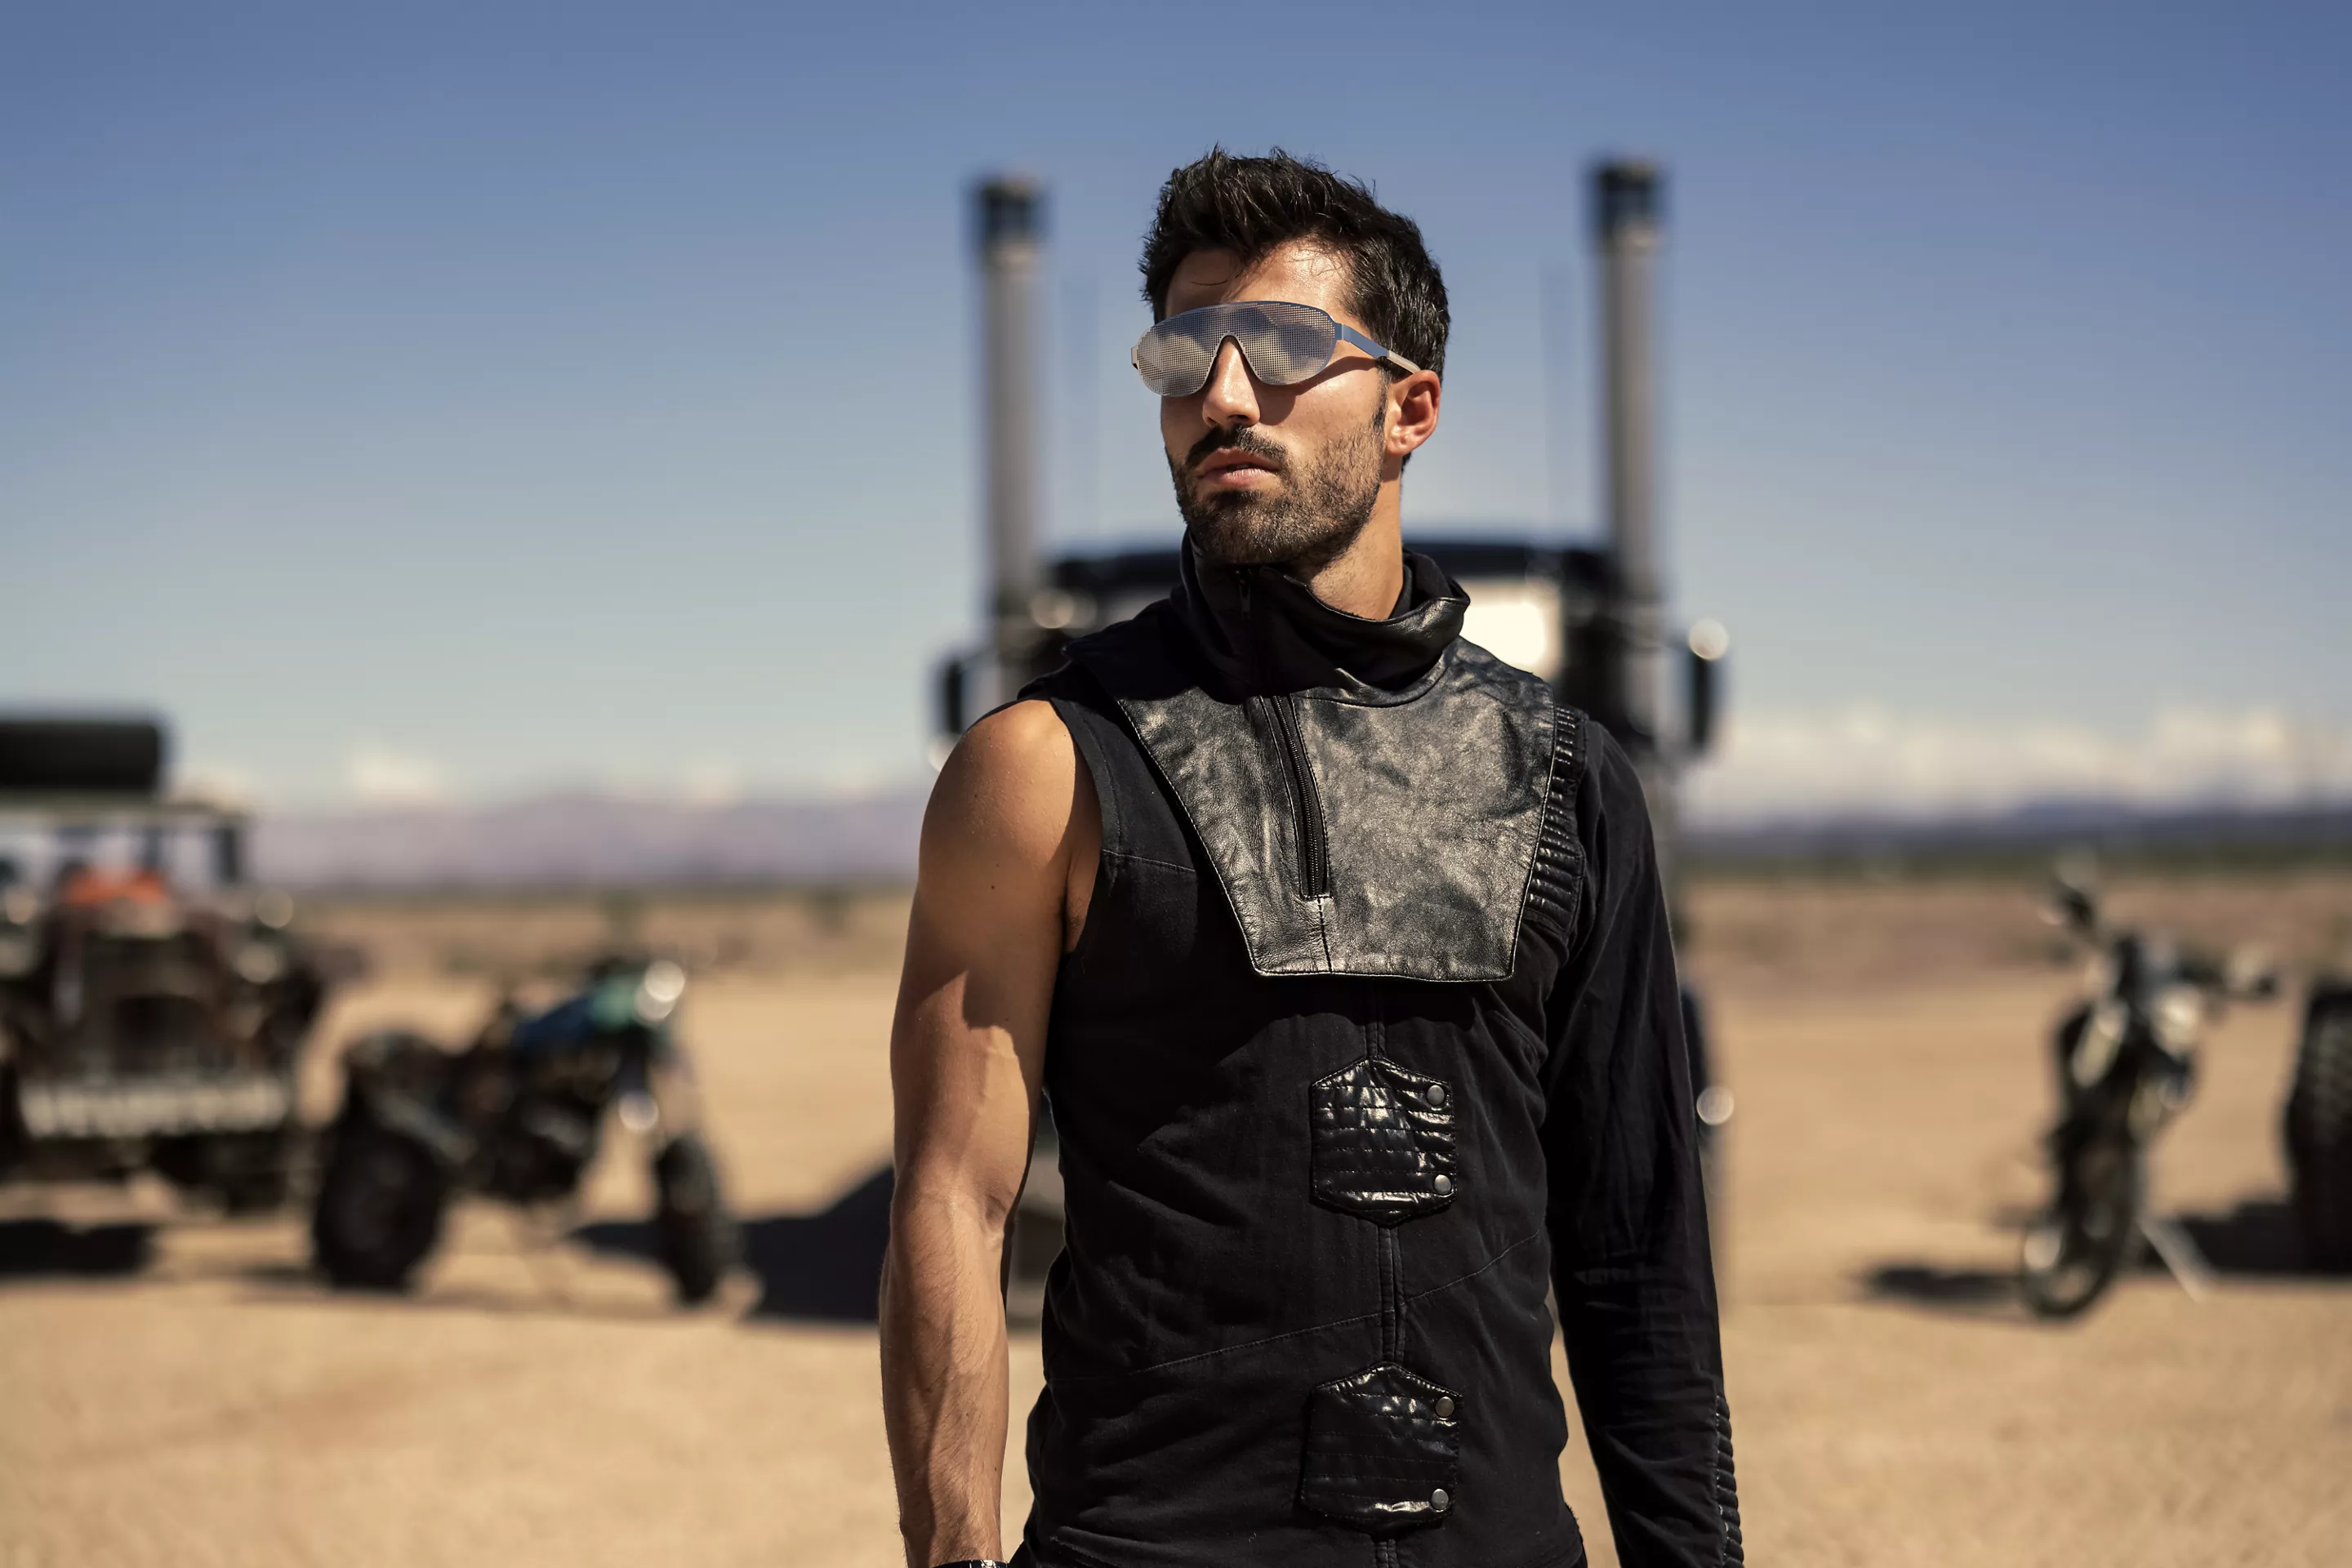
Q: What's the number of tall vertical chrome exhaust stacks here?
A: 2